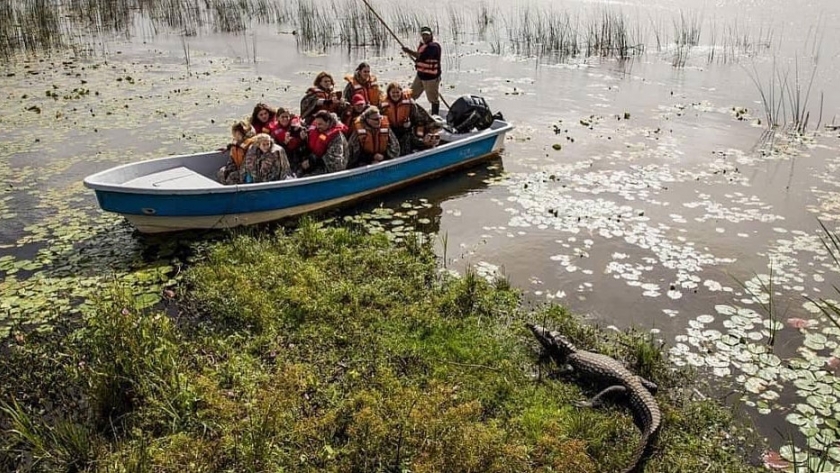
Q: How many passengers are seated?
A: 11